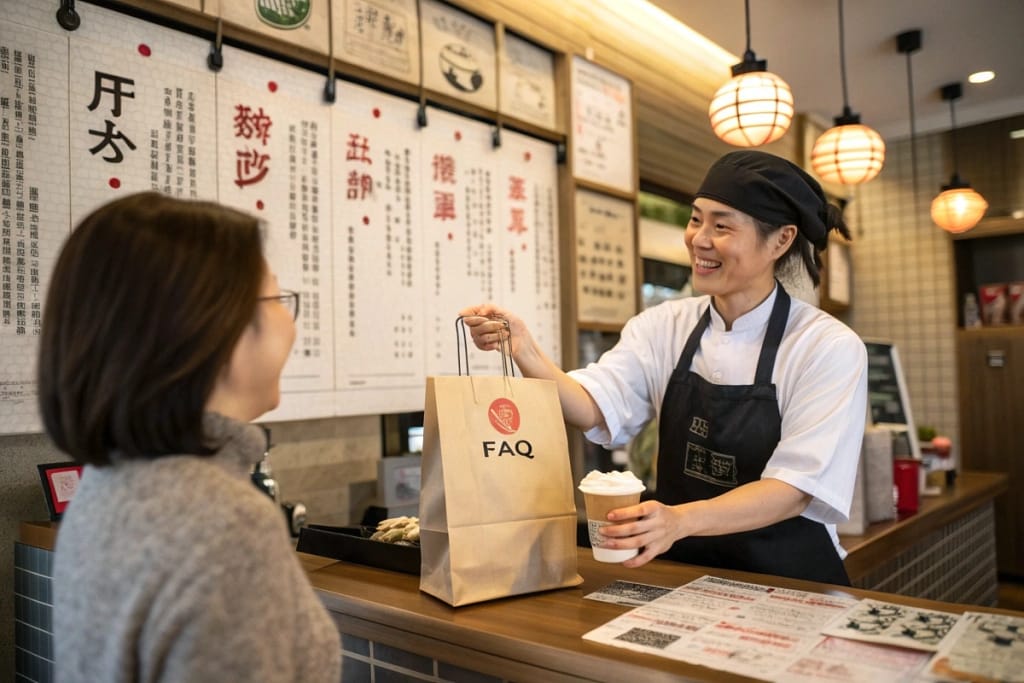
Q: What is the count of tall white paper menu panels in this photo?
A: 6